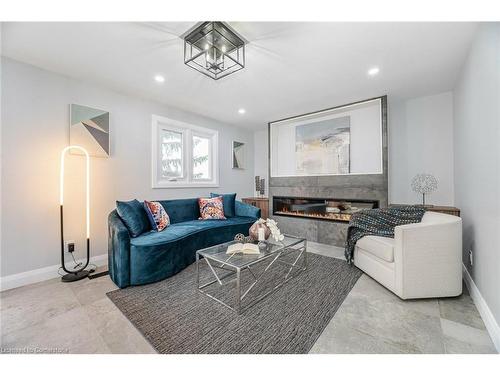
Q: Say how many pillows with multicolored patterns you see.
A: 2